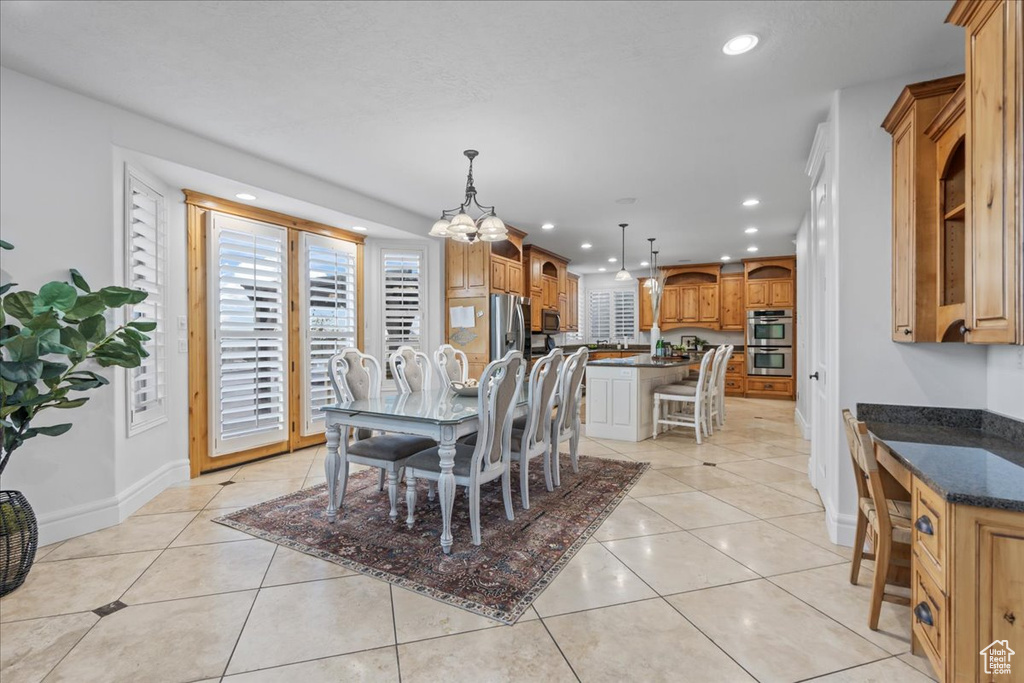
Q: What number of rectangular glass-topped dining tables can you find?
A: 1